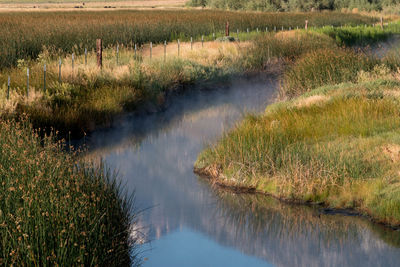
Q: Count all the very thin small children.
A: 0